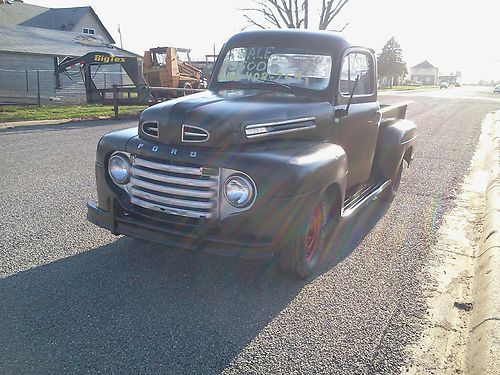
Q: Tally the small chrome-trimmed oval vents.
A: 2